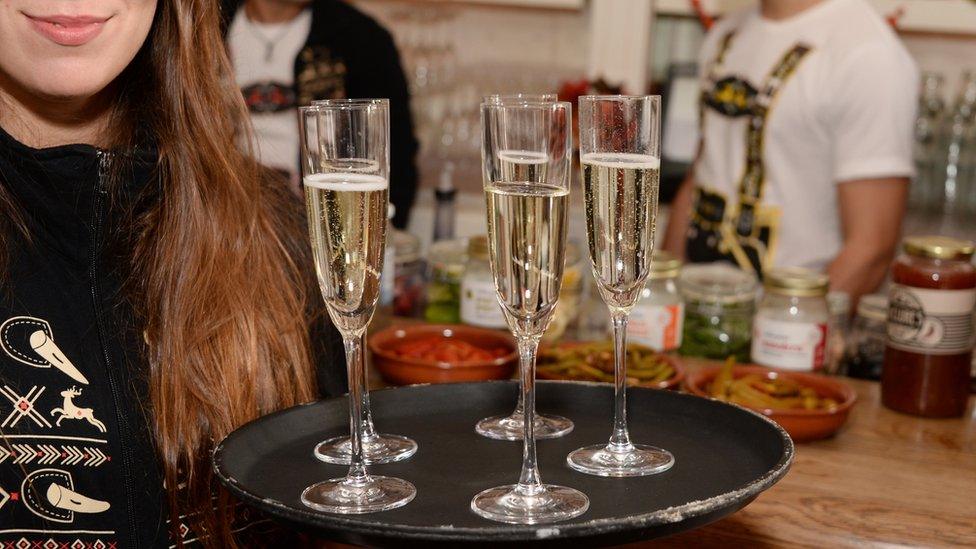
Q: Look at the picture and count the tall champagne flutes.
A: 5